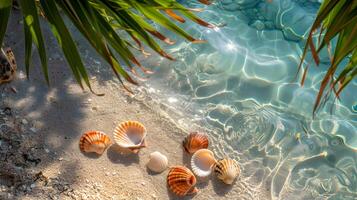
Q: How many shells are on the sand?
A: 7